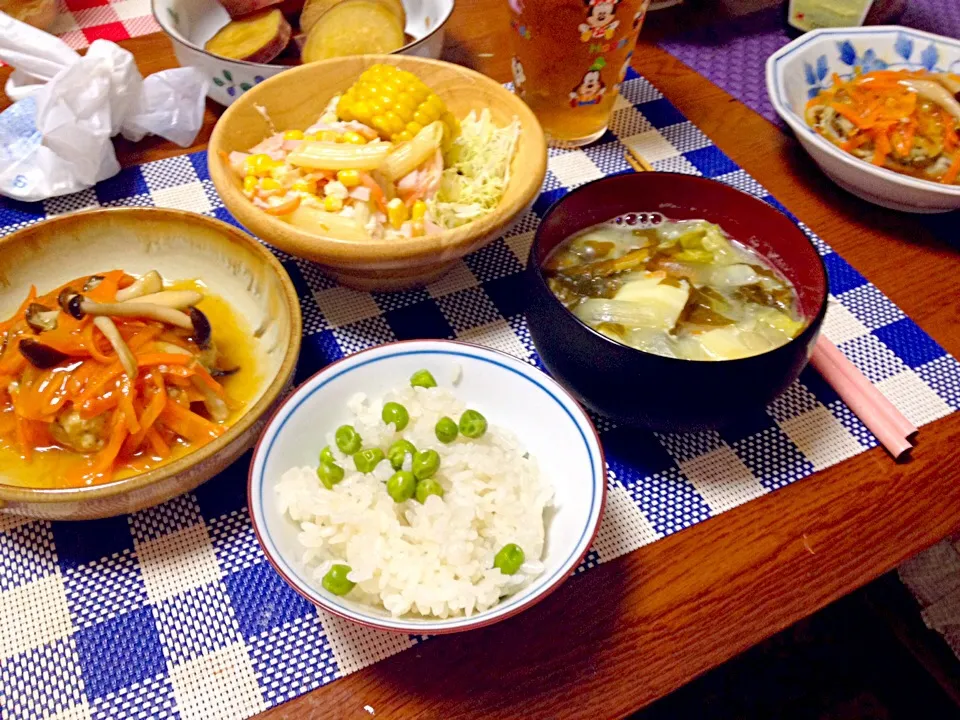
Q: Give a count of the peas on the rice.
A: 14